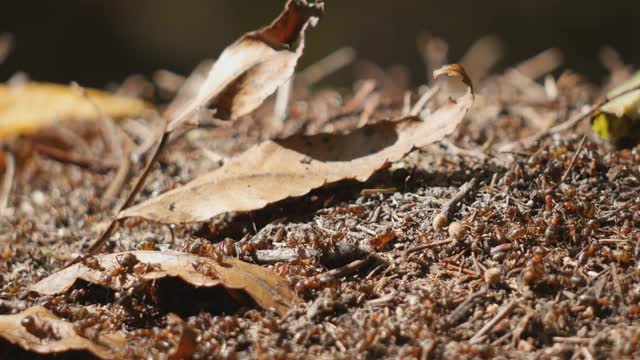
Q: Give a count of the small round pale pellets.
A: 3